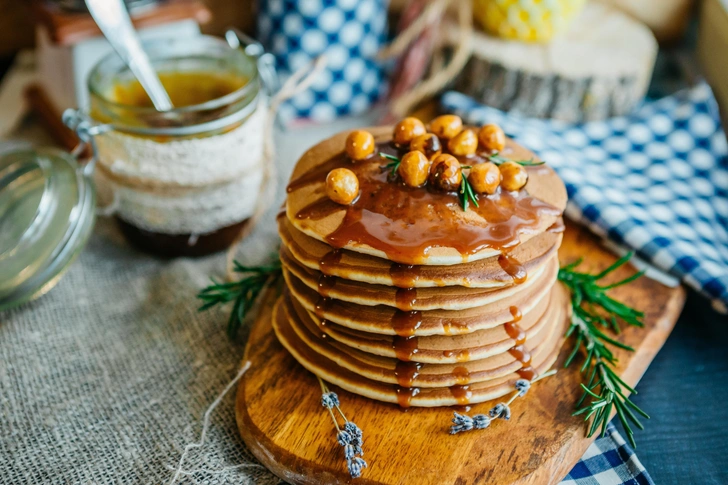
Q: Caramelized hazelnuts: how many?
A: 11